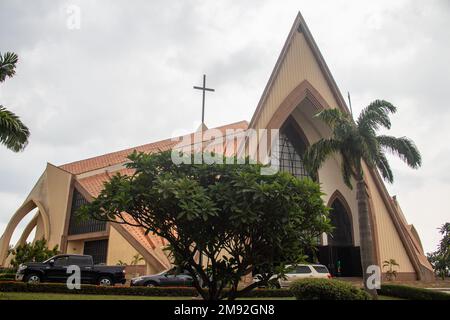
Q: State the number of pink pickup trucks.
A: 0